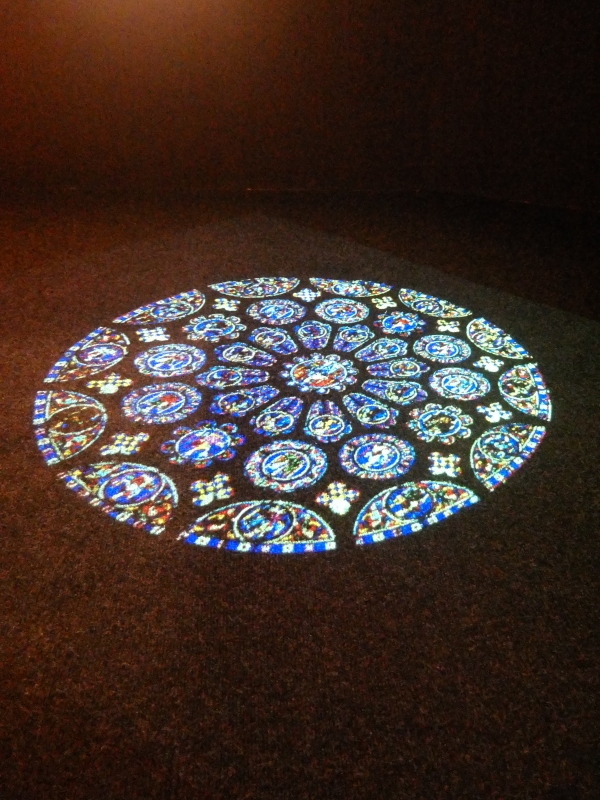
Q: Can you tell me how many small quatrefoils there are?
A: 12